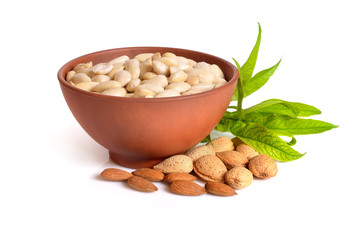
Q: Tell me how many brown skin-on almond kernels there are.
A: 6